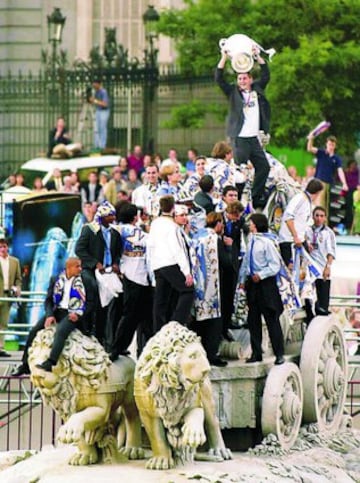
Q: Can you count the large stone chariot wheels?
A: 2